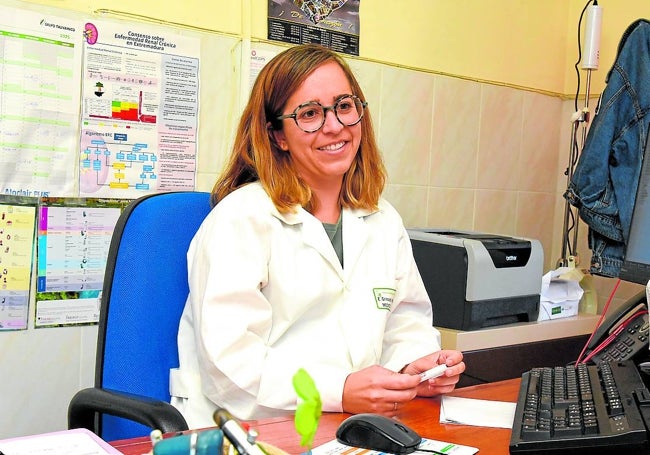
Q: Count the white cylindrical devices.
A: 1